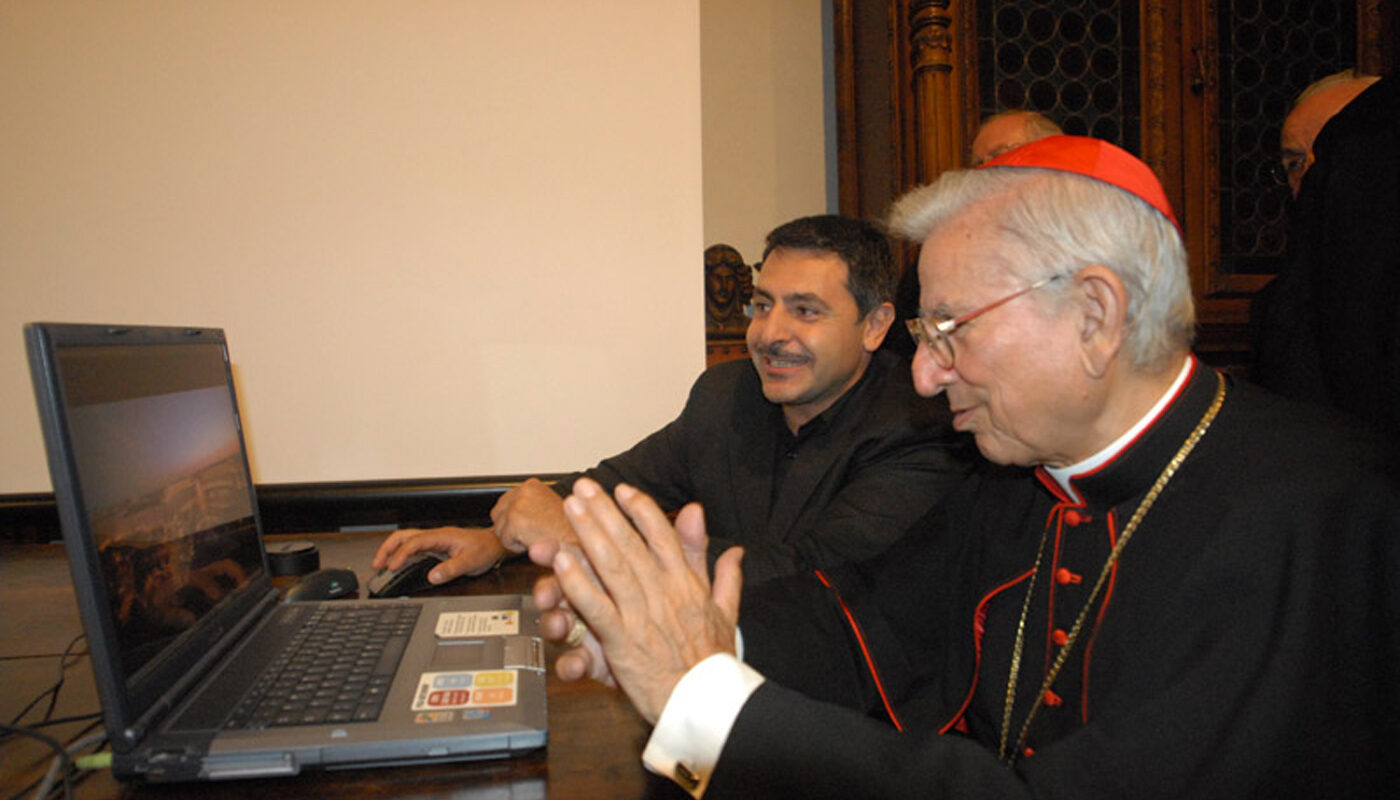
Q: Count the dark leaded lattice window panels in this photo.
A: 2